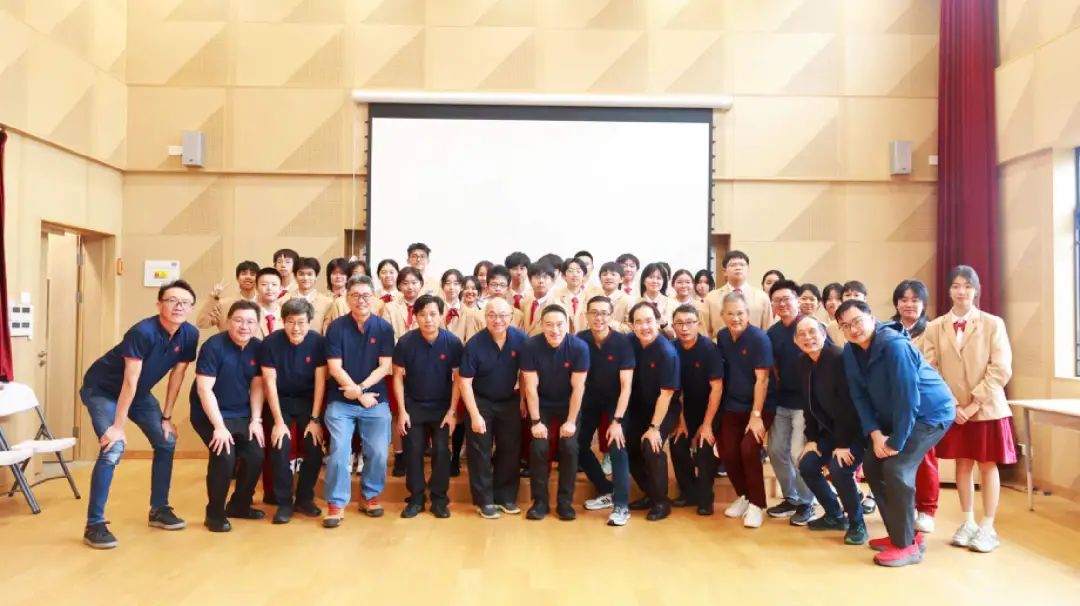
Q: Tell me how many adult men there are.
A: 14